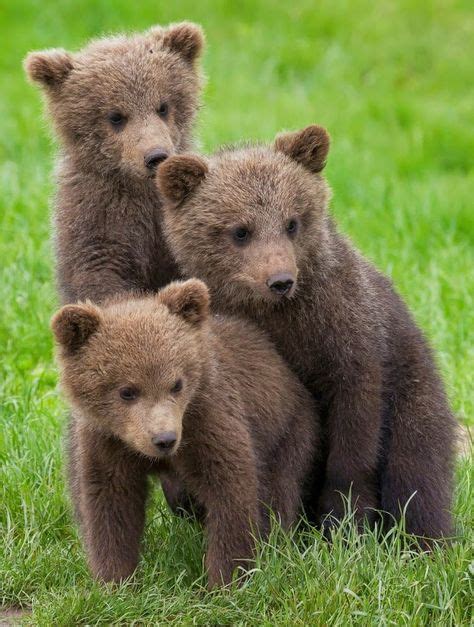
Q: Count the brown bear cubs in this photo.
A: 3